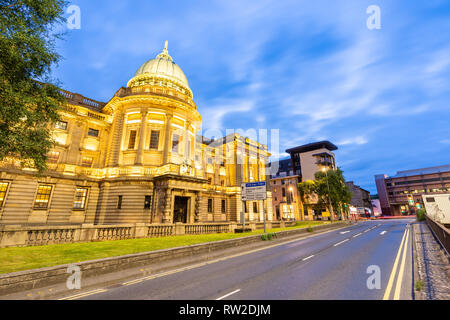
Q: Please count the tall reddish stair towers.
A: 1